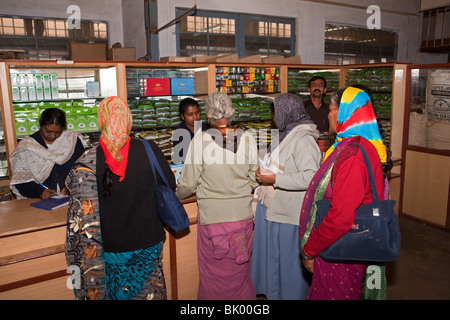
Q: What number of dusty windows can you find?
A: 3